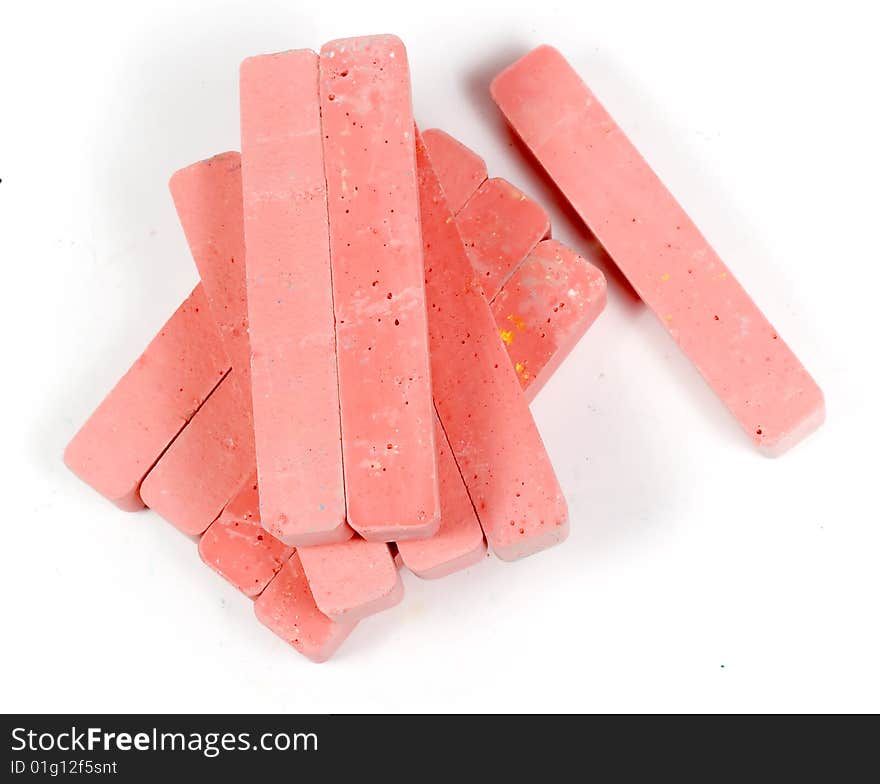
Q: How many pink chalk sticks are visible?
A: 10